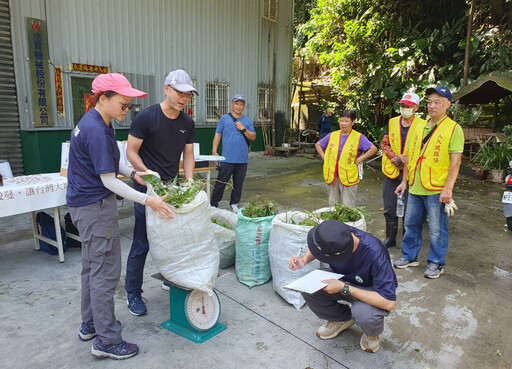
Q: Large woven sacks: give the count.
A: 5